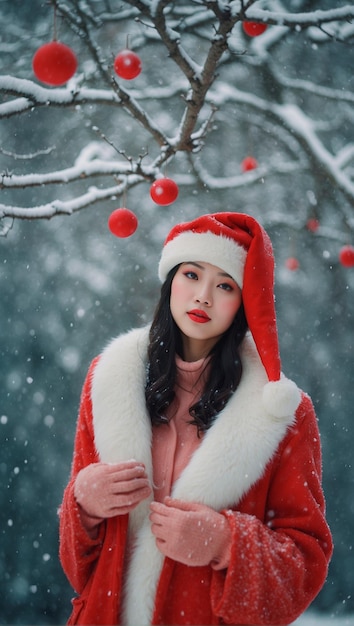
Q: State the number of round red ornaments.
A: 9